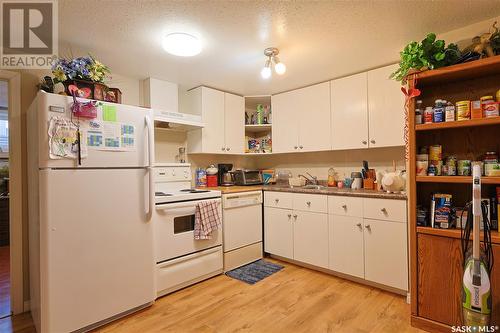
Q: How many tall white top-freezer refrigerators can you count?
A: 1